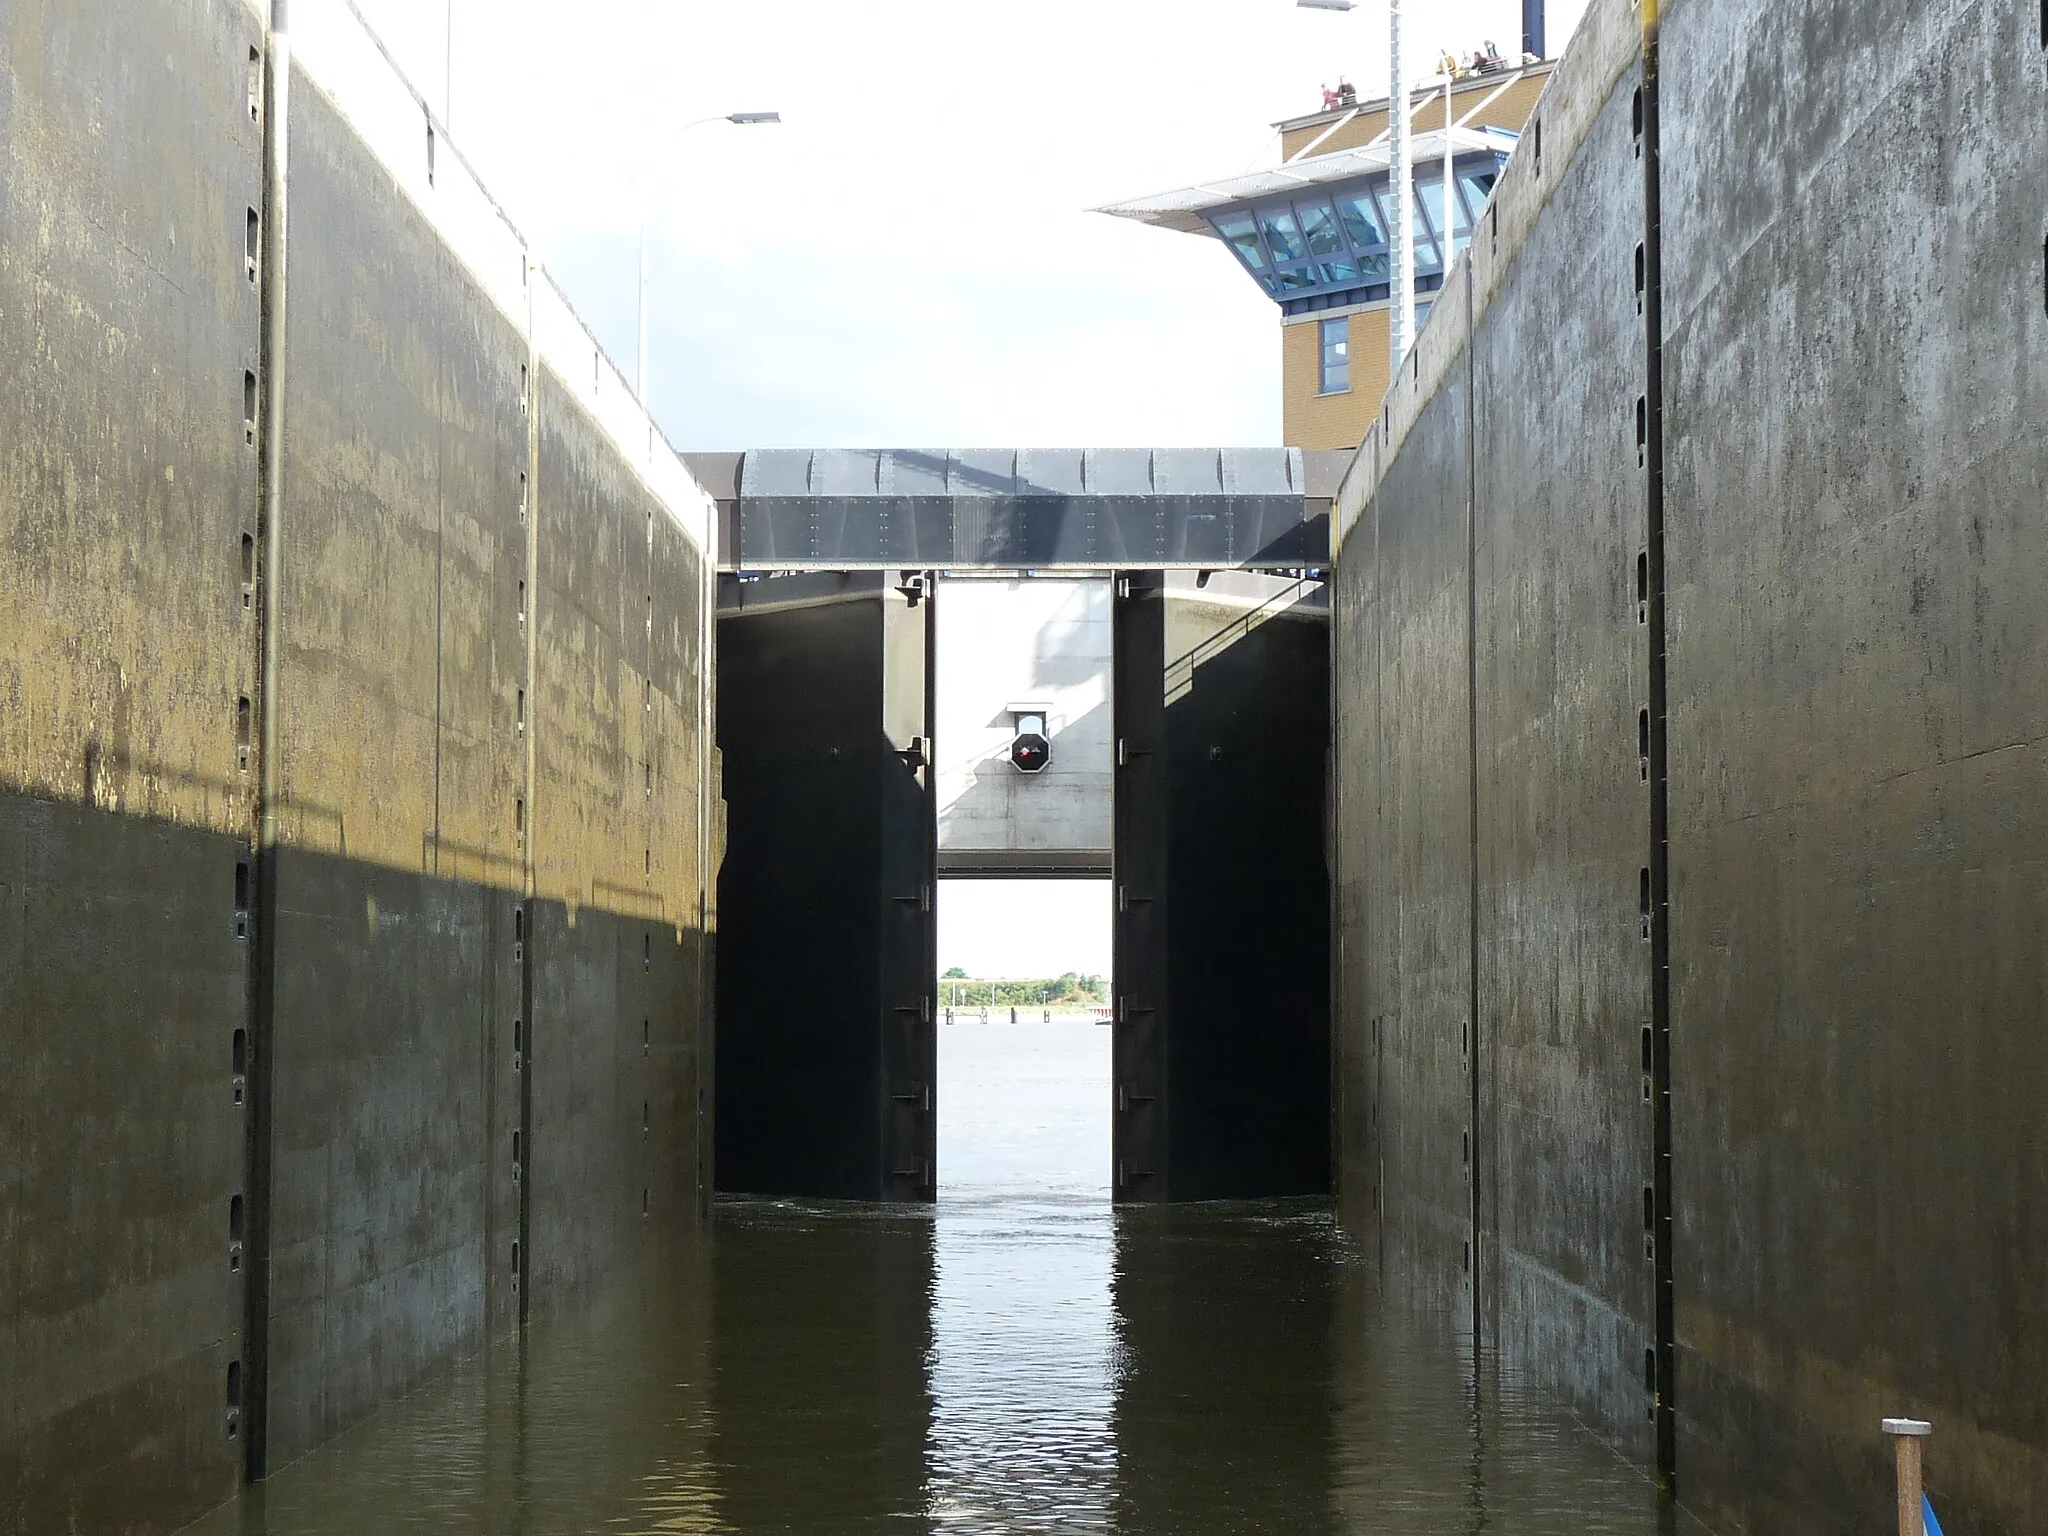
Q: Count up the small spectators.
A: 6